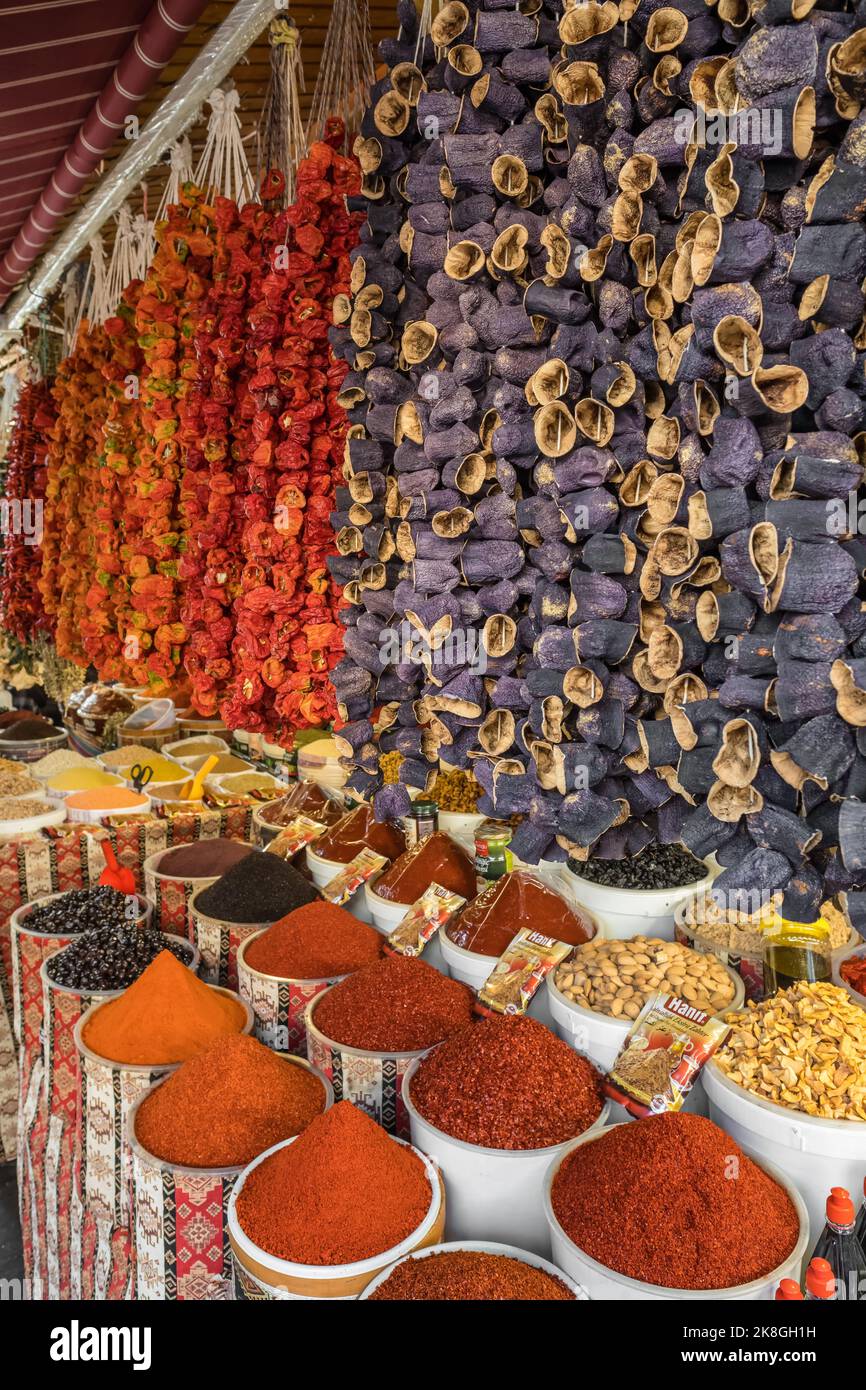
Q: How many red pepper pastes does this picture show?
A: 4